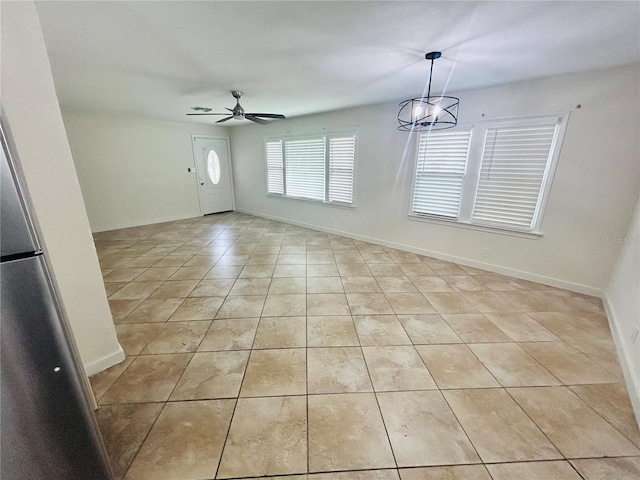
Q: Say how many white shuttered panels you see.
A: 5